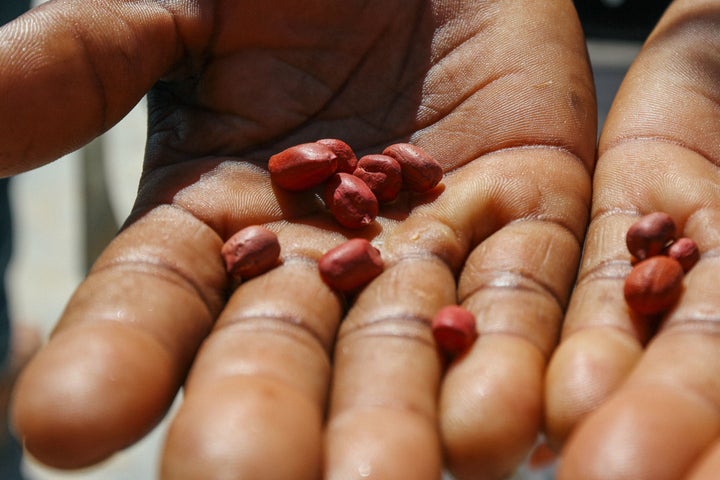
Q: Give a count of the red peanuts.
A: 11